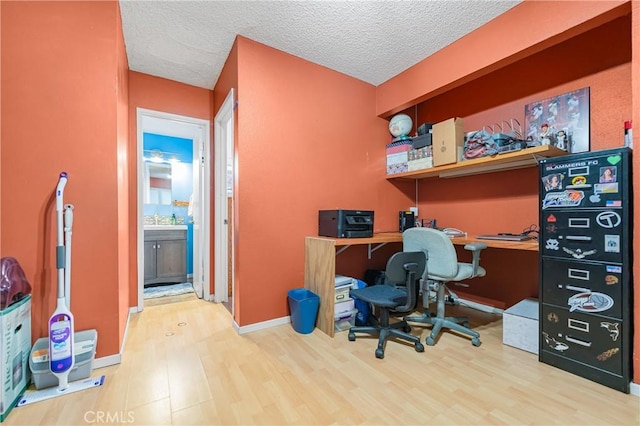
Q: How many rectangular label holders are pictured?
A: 4